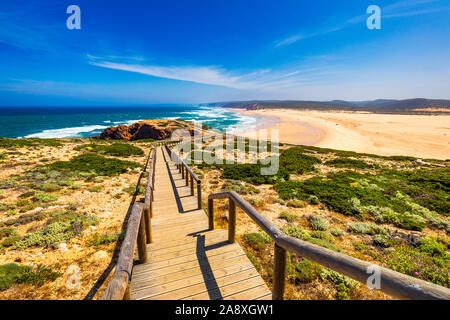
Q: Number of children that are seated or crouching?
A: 0